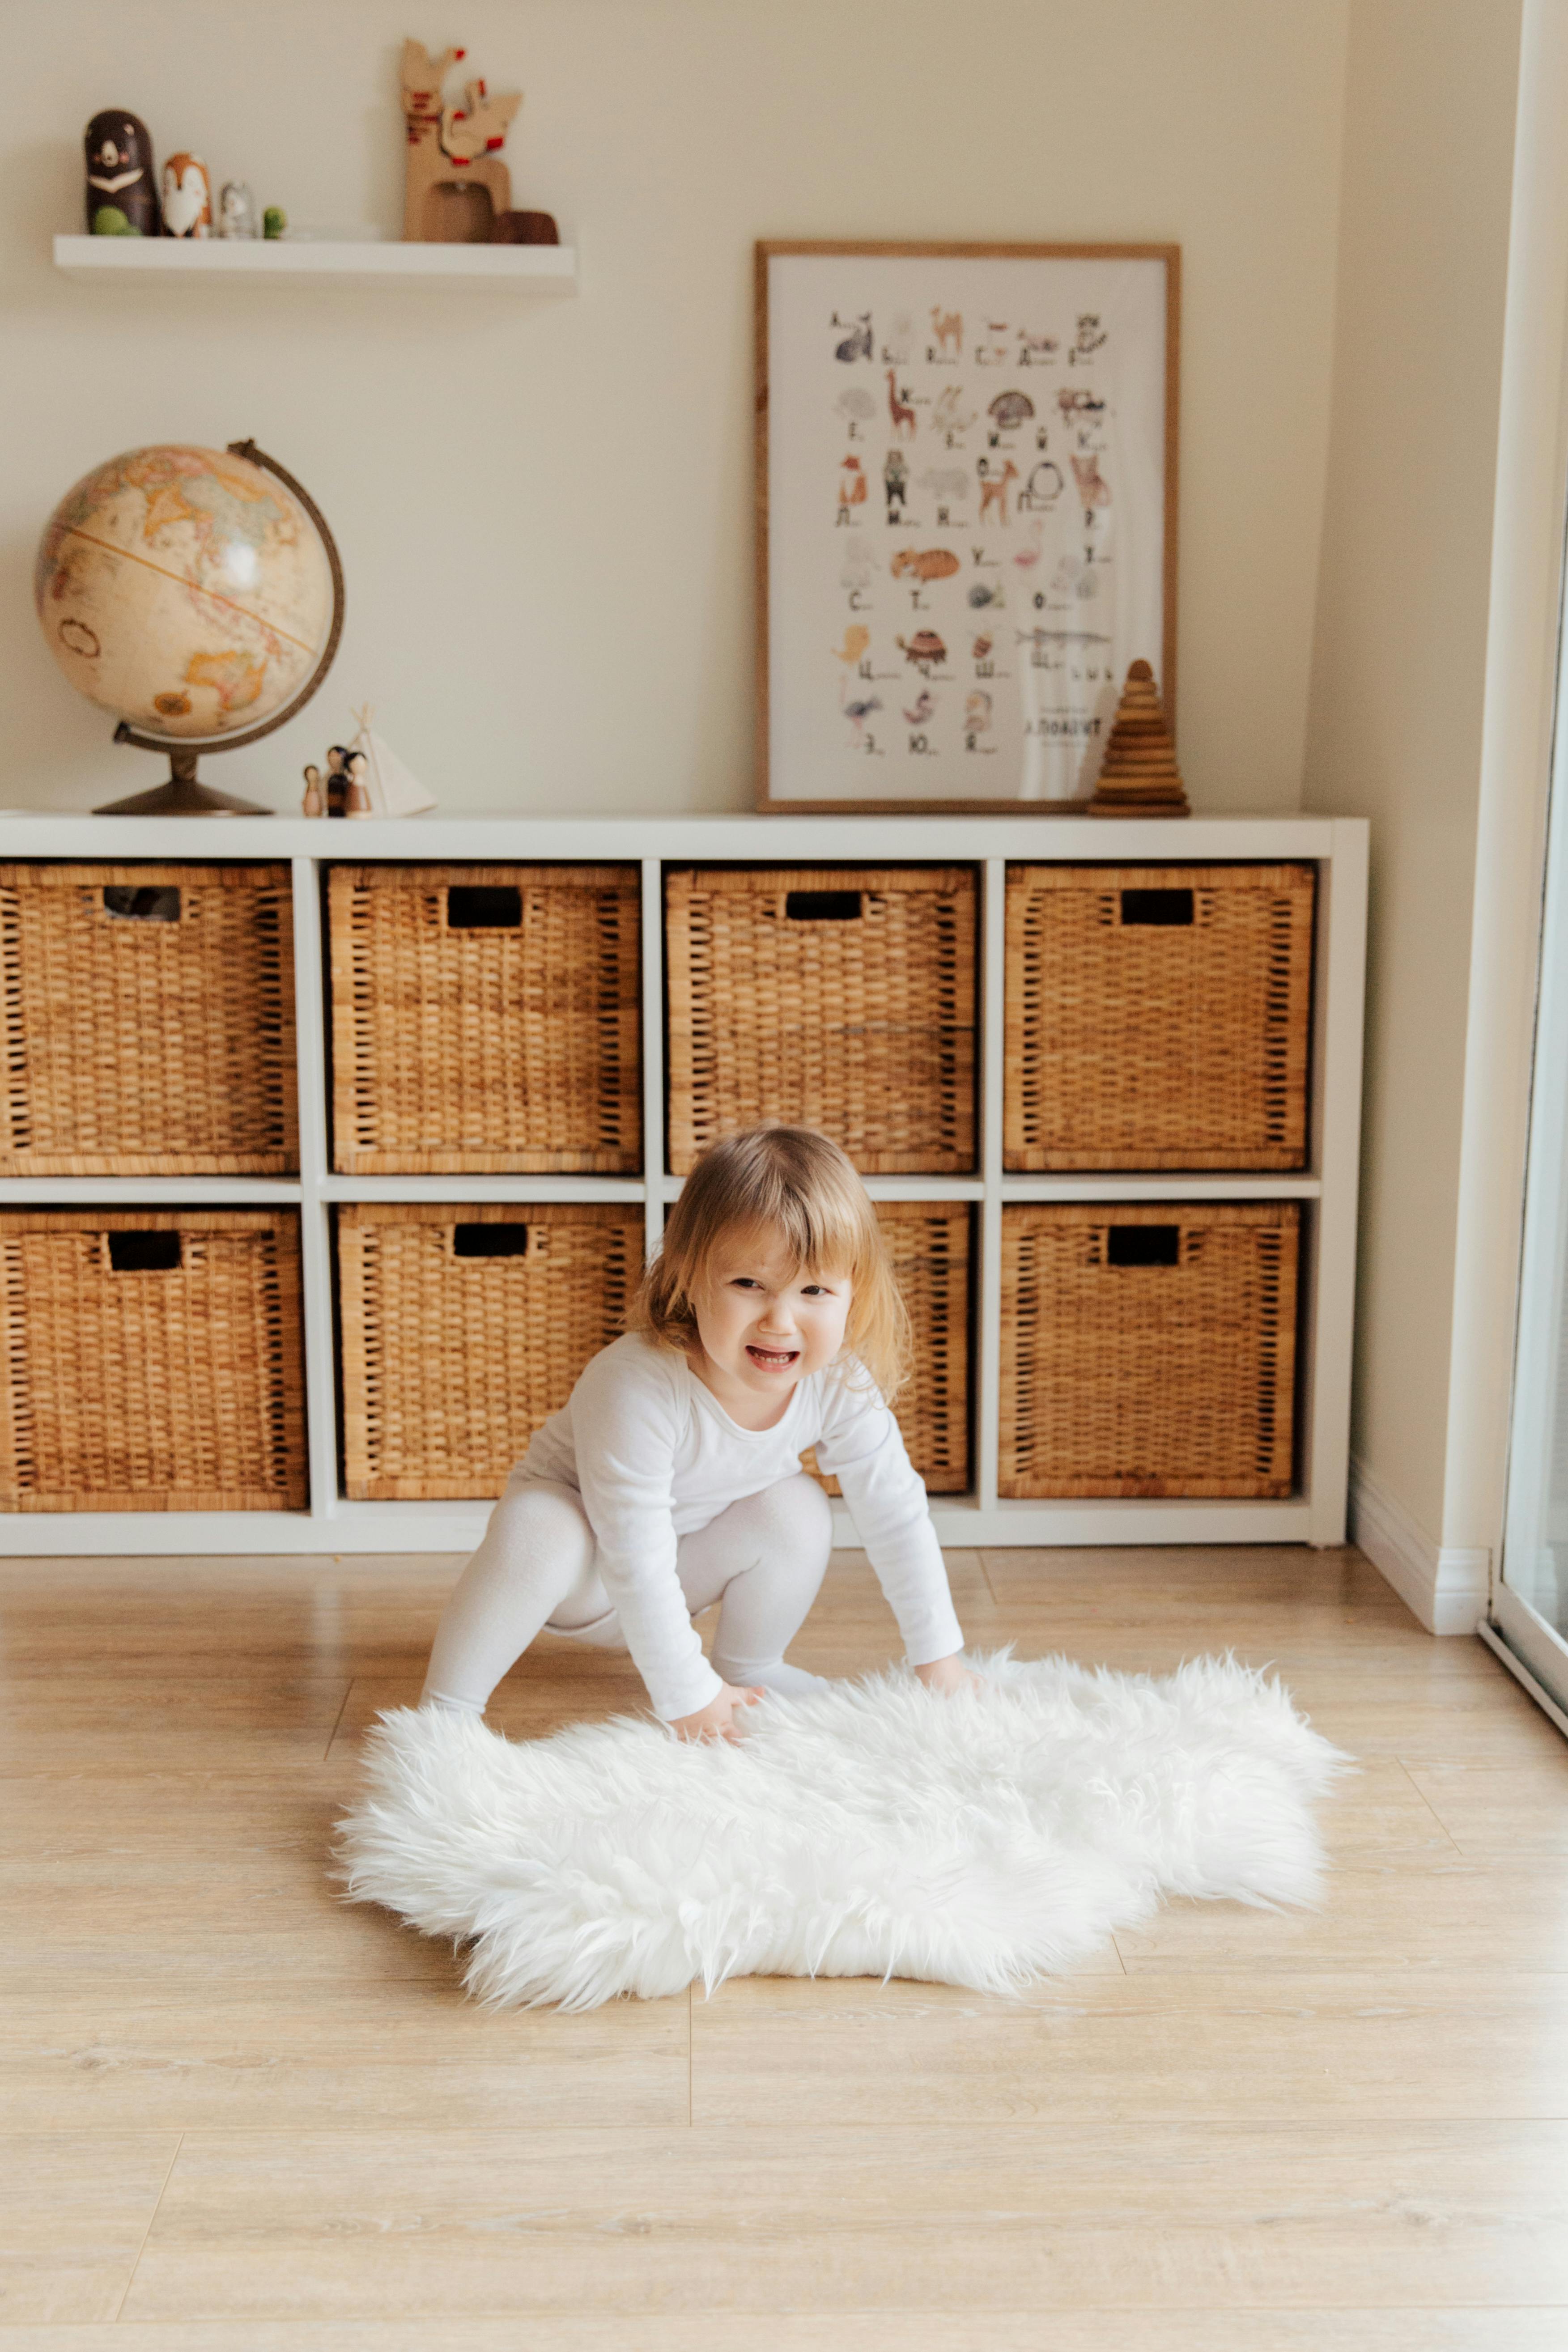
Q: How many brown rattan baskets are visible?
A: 8